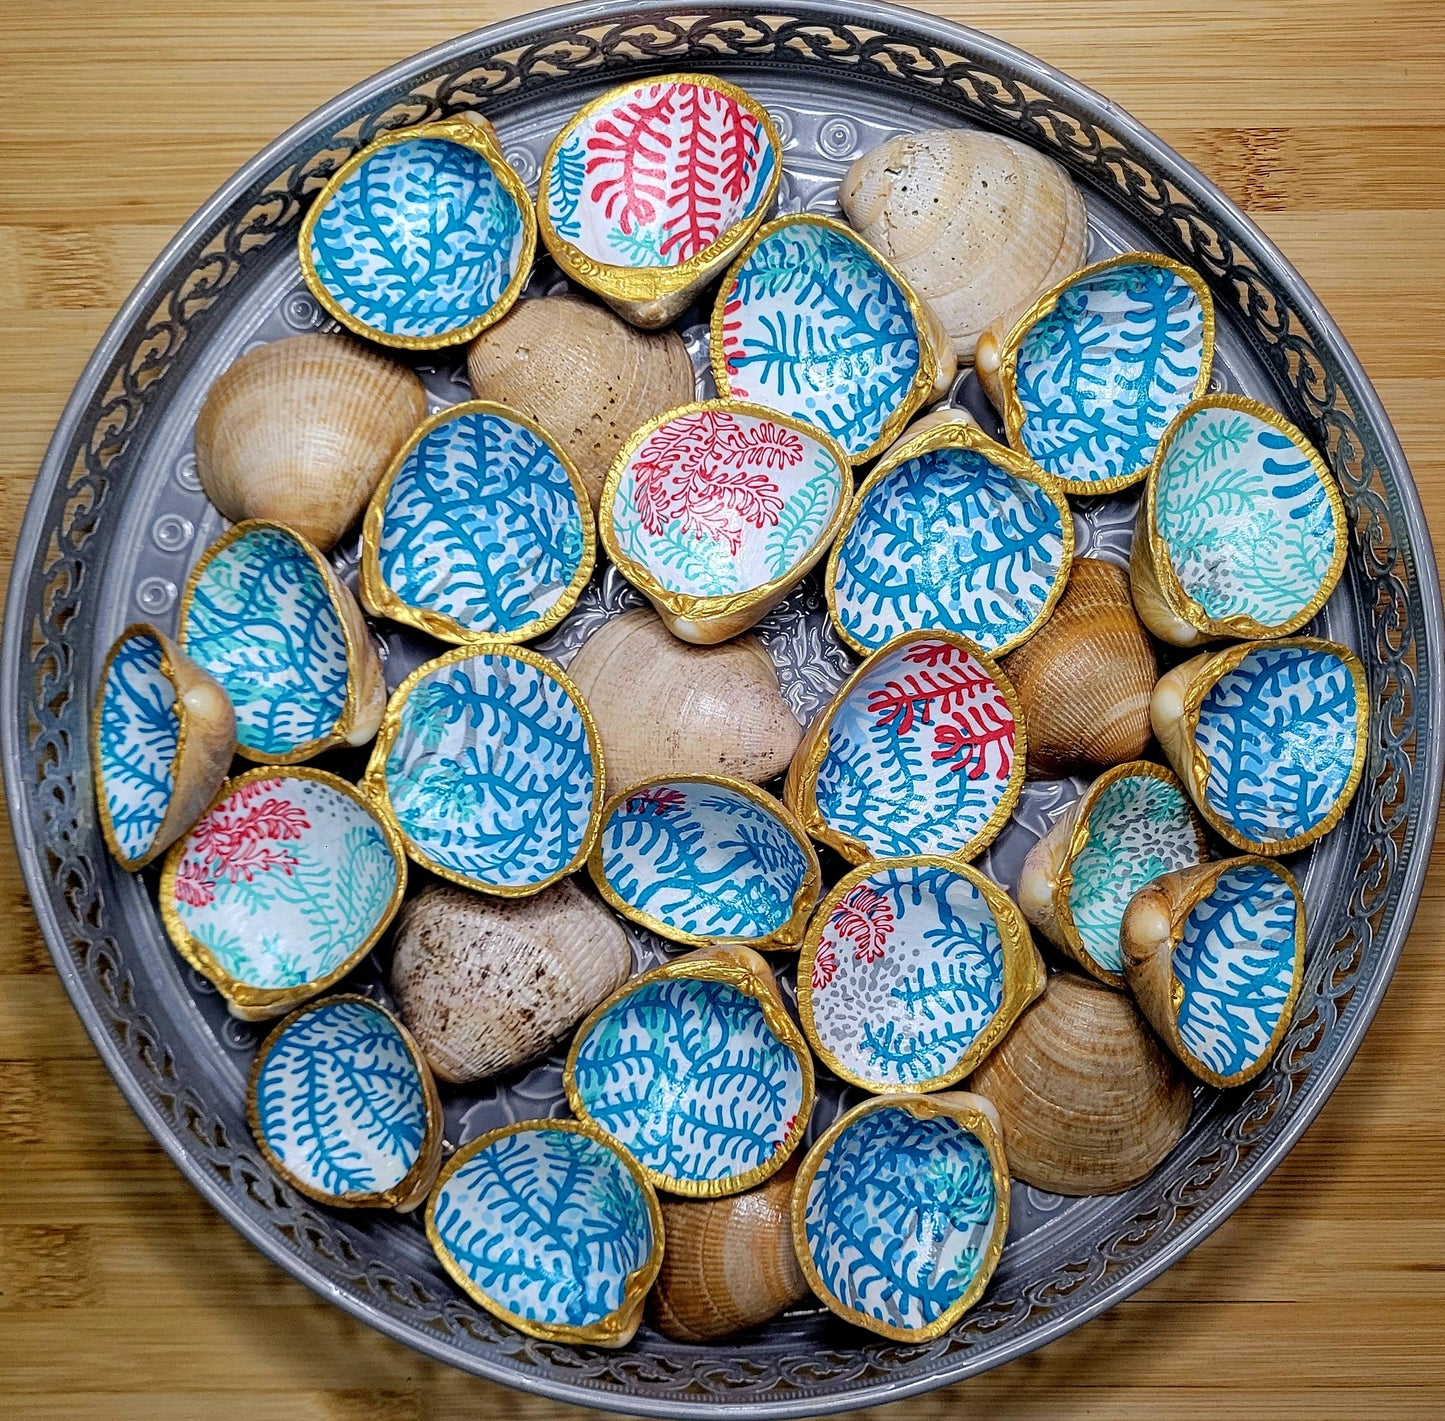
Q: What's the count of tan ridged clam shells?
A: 8